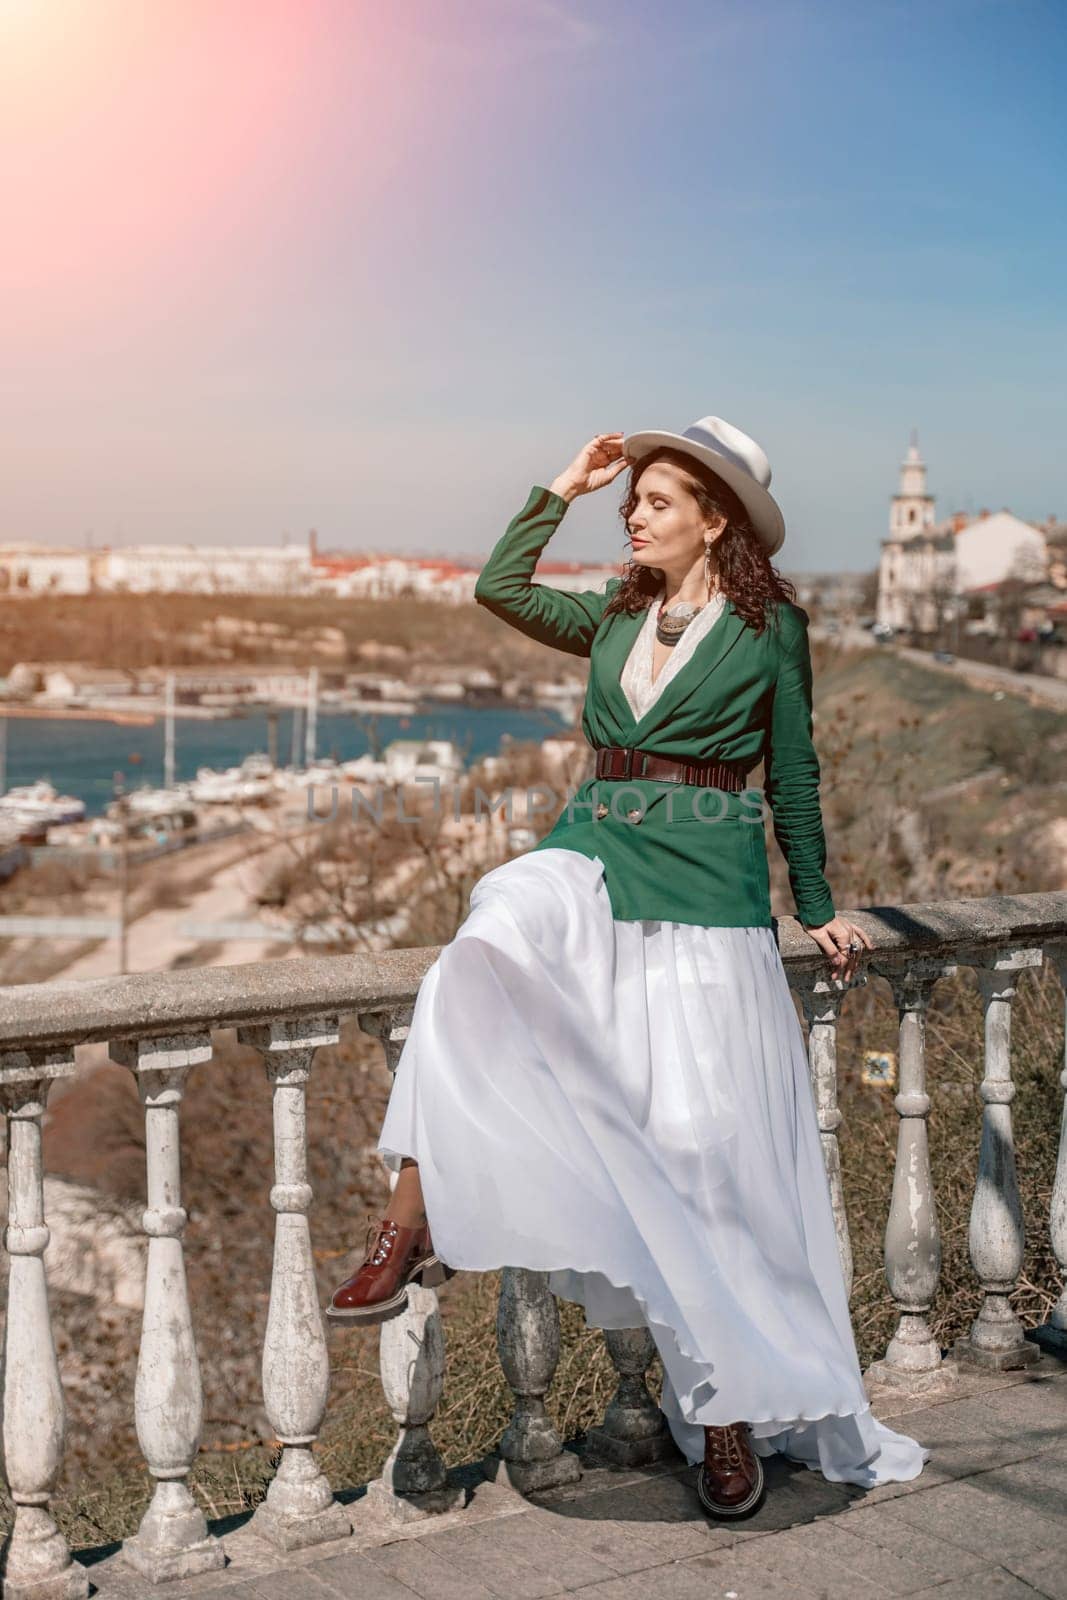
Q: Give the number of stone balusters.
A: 10